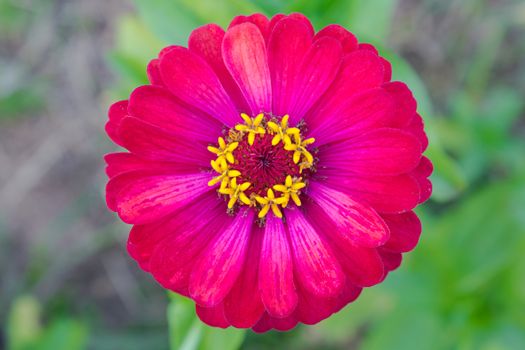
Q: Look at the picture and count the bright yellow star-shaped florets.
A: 8